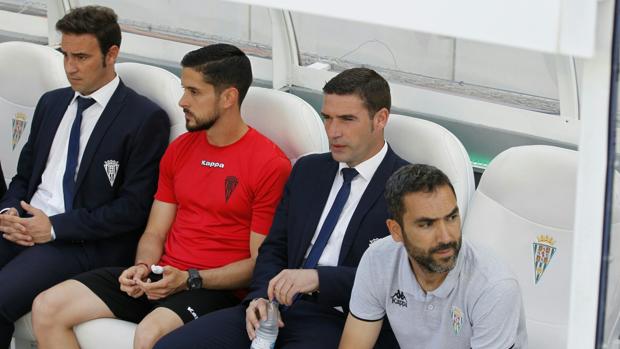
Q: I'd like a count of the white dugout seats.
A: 5